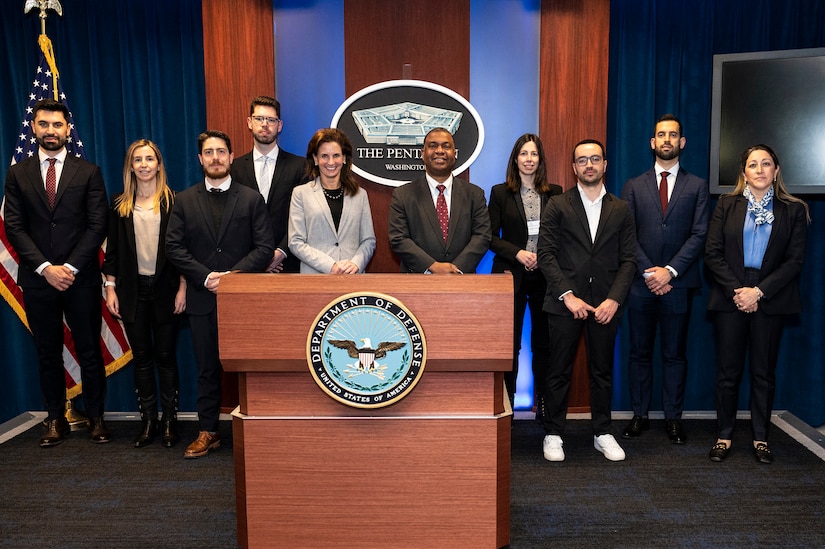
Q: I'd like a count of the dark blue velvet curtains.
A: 2